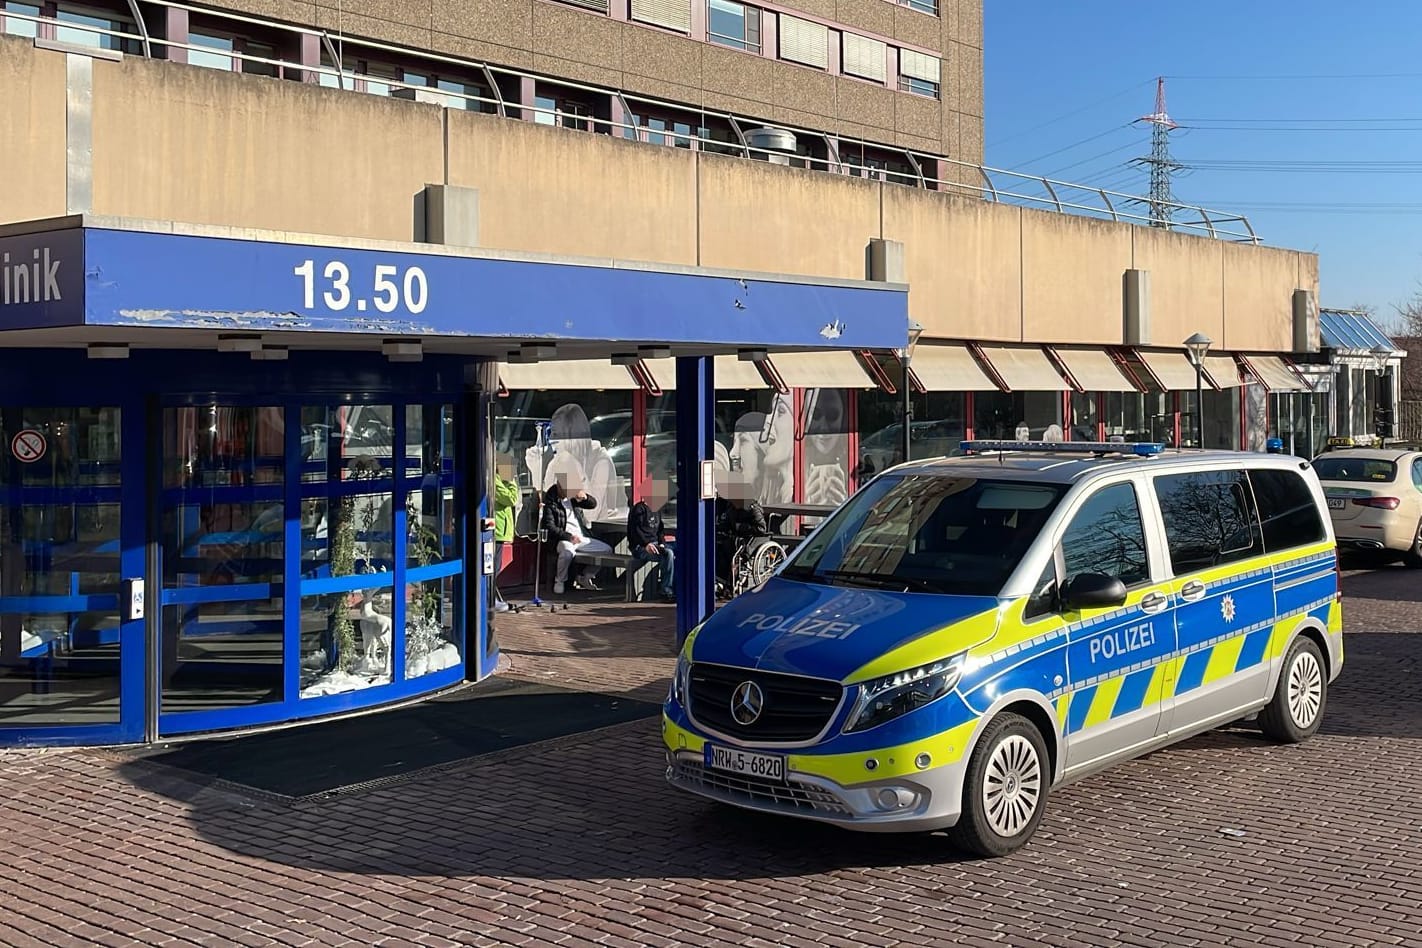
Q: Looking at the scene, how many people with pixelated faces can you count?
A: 4